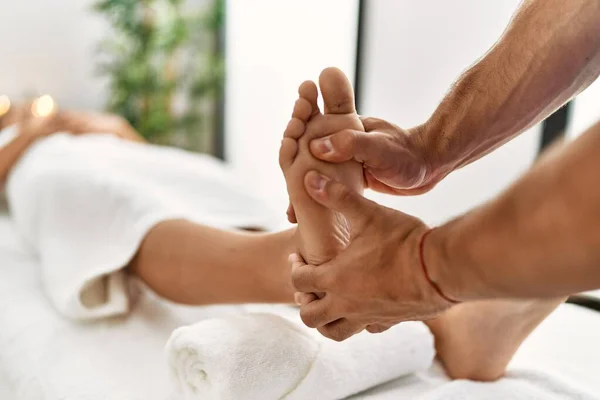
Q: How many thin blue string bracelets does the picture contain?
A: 0